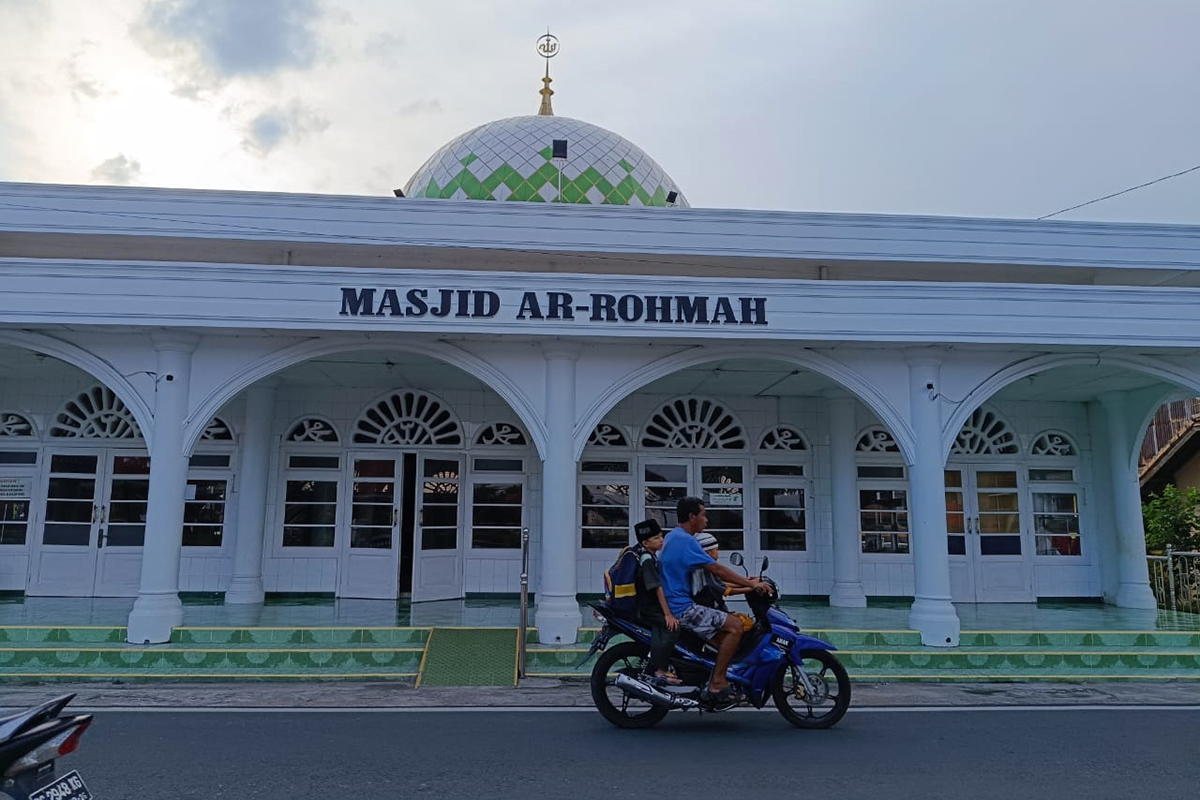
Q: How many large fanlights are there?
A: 4